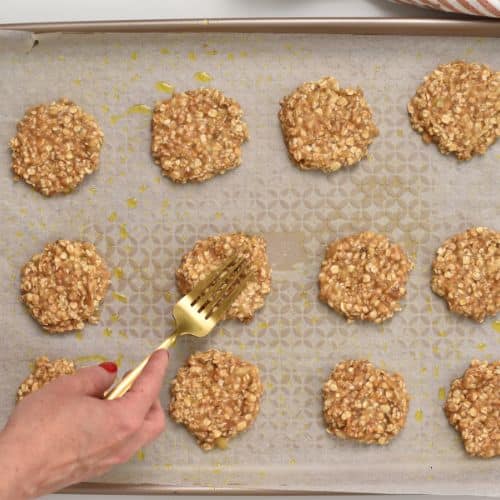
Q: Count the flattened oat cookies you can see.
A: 12